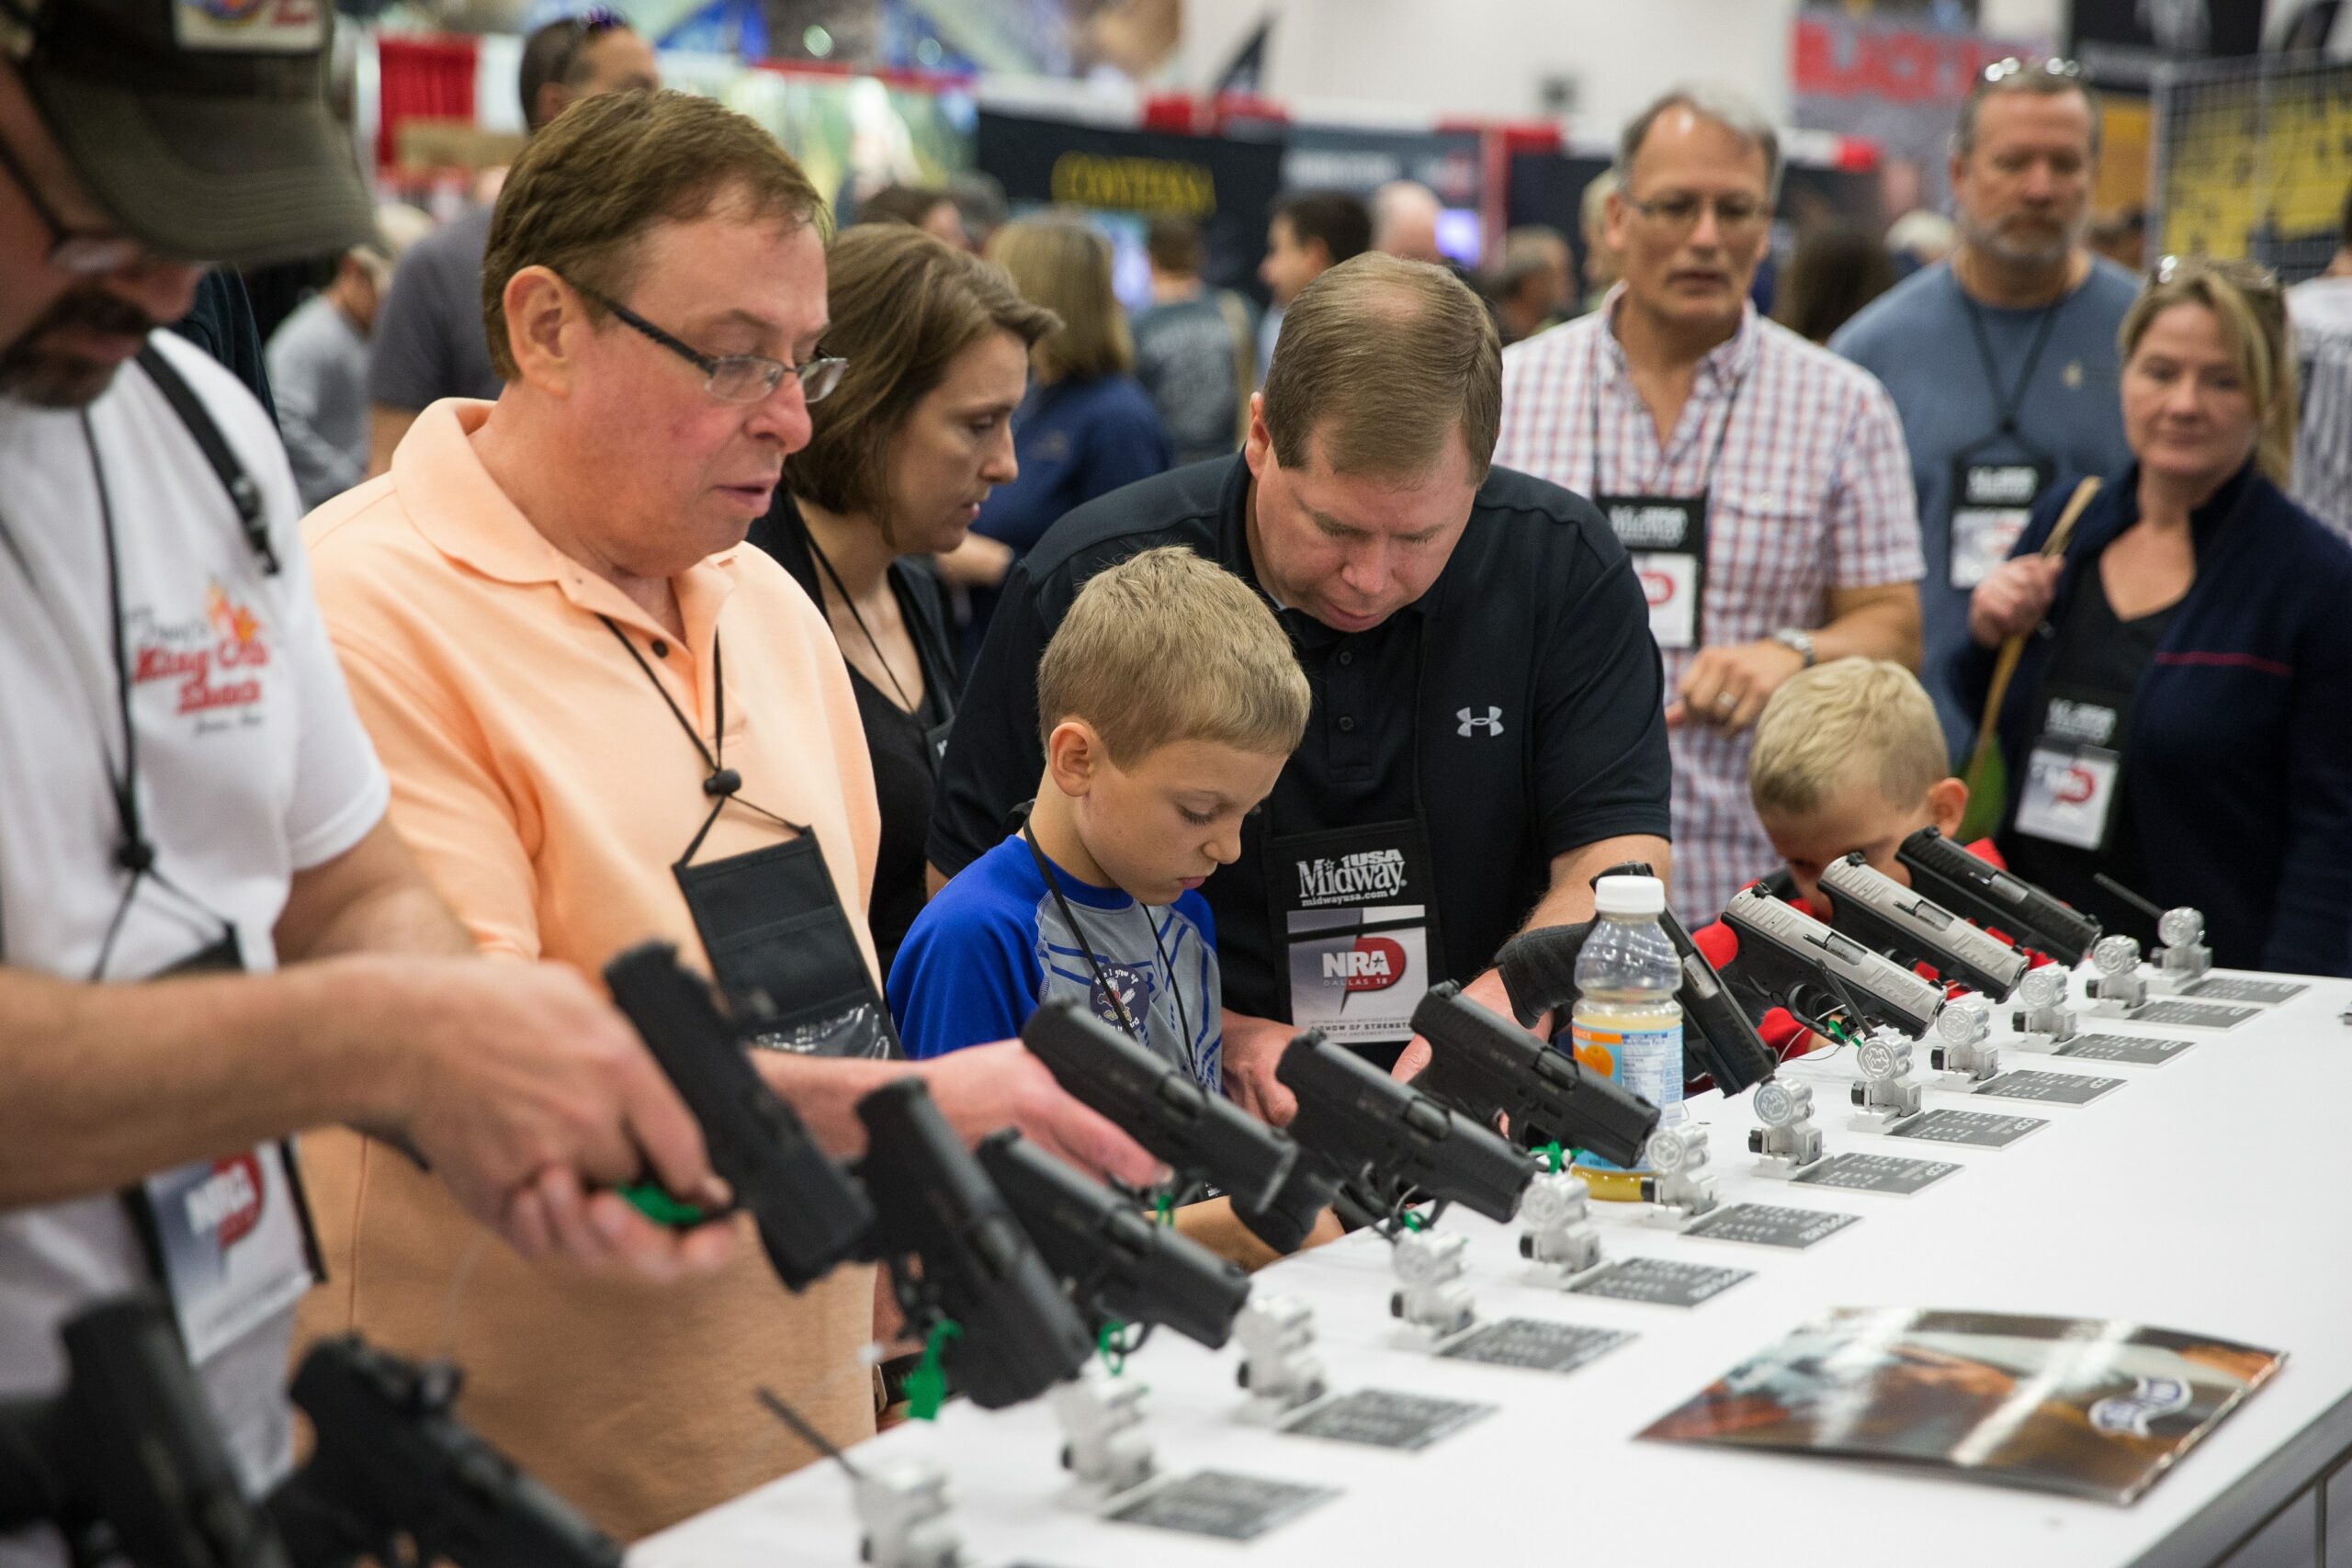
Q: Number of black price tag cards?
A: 11